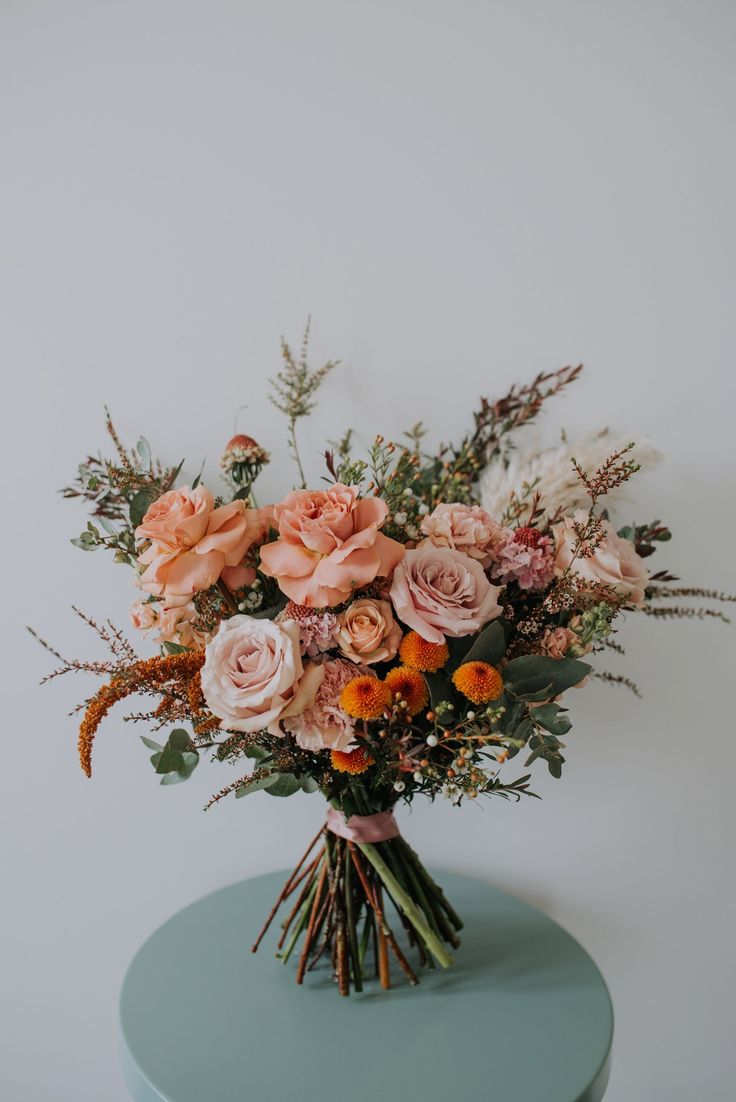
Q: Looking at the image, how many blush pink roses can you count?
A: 3